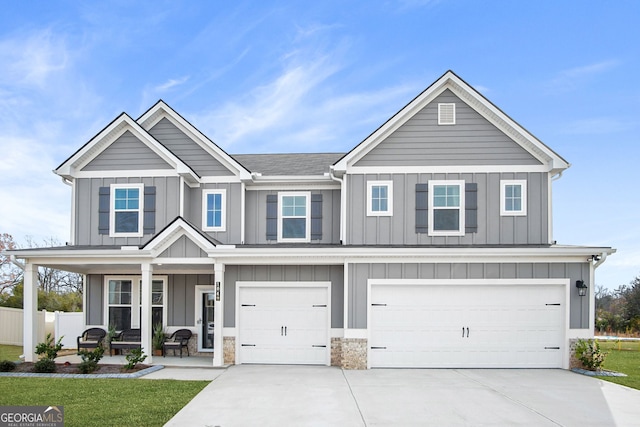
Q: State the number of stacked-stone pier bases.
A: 3